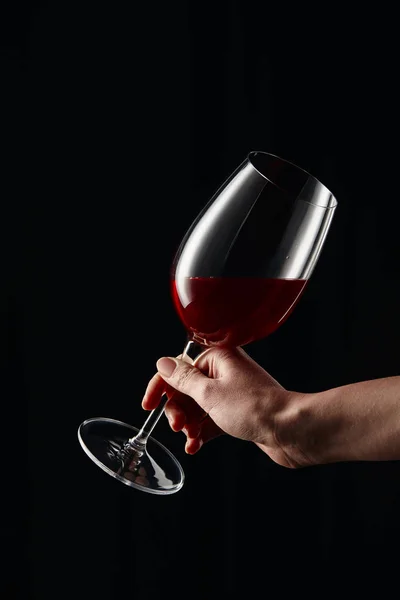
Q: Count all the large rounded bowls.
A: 1